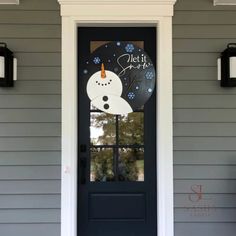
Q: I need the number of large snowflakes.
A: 4